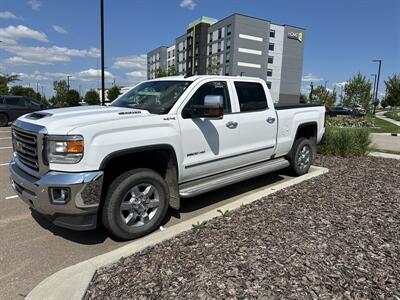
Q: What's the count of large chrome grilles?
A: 1